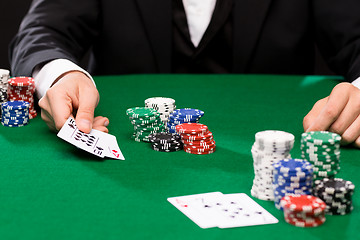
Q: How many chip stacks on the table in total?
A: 14